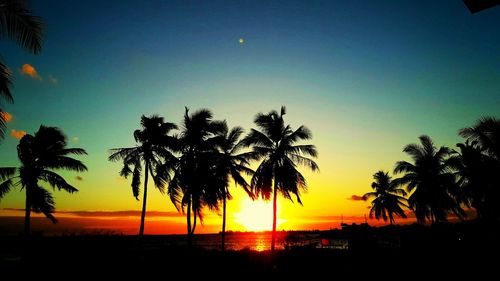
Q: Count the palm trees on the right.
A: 4